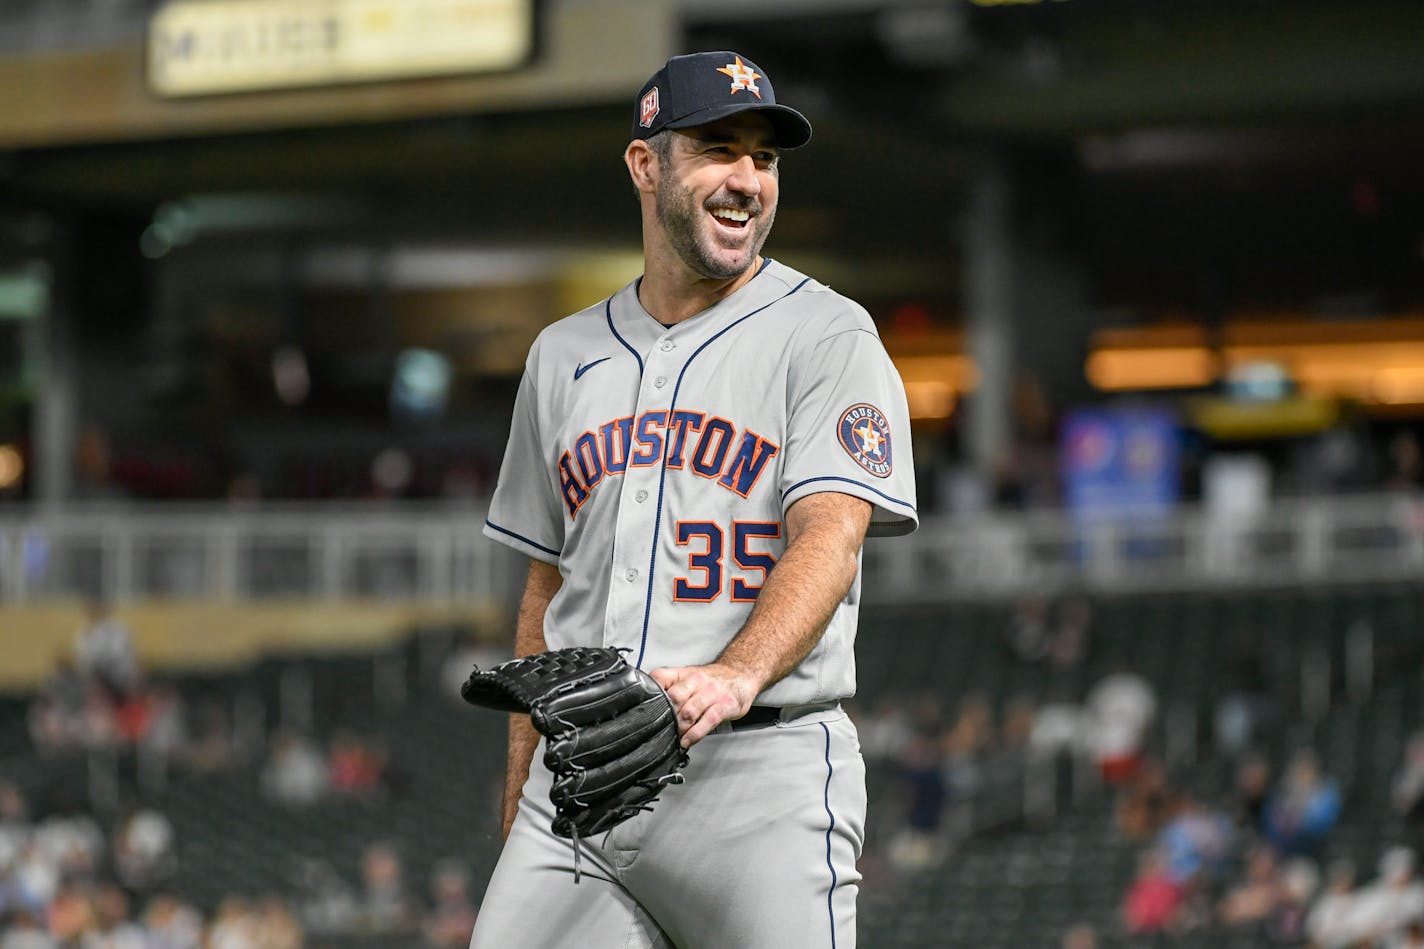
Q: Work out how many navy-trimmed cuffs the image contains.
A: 2